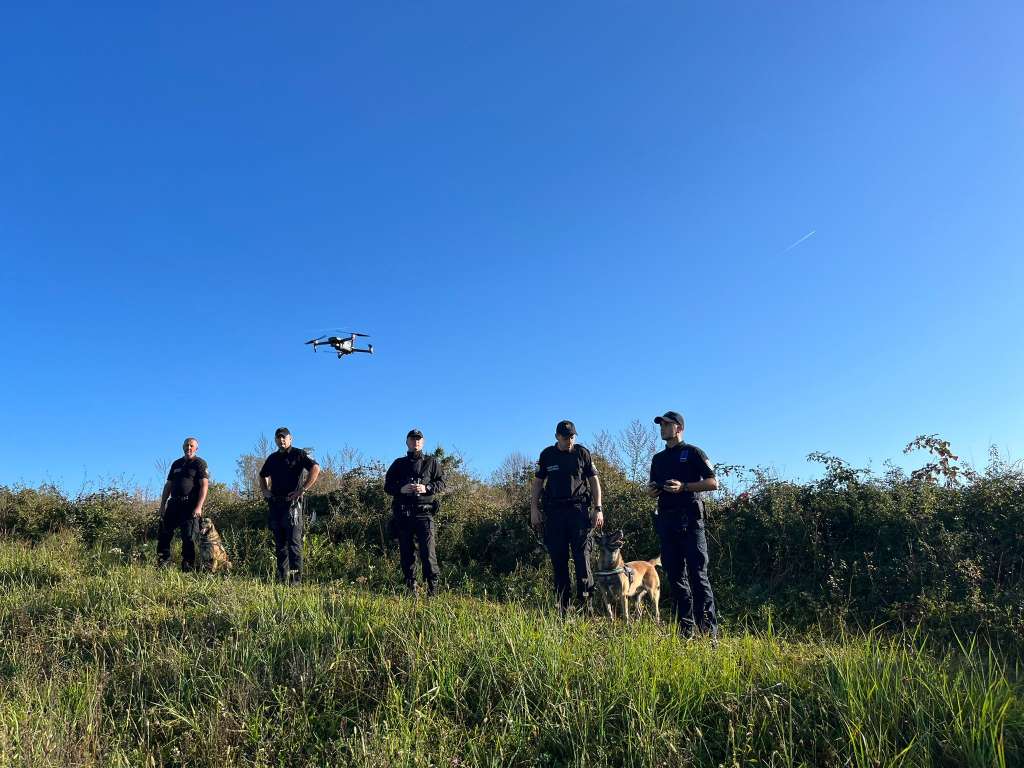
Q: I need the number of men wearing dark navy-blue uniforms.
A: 5